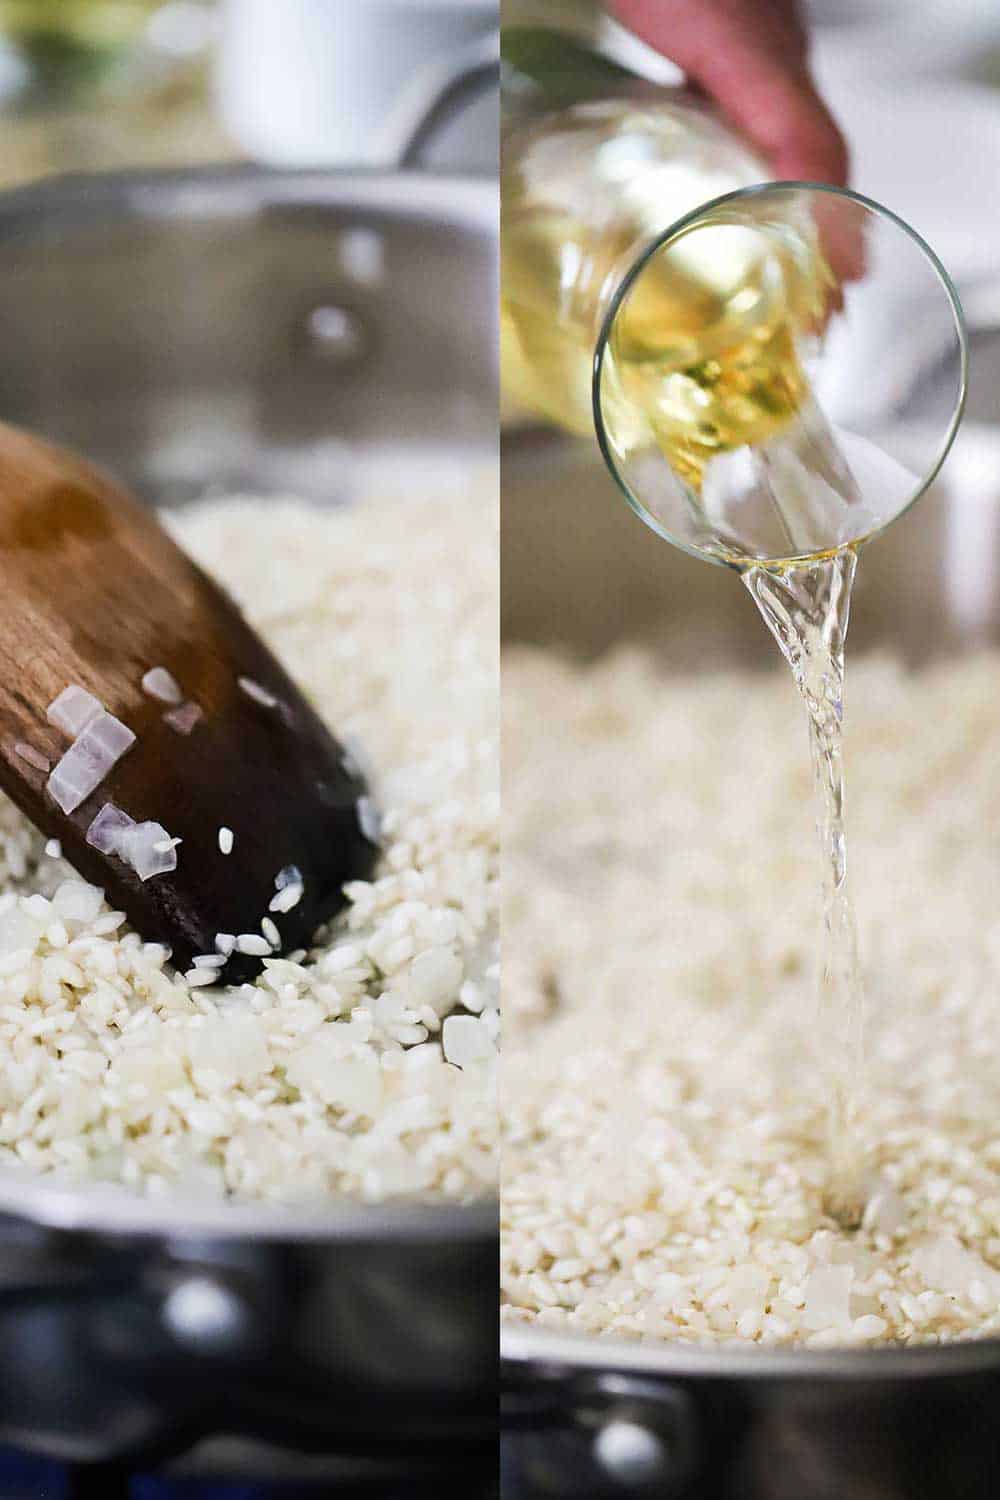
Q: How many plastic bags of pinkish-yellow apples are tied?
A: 0